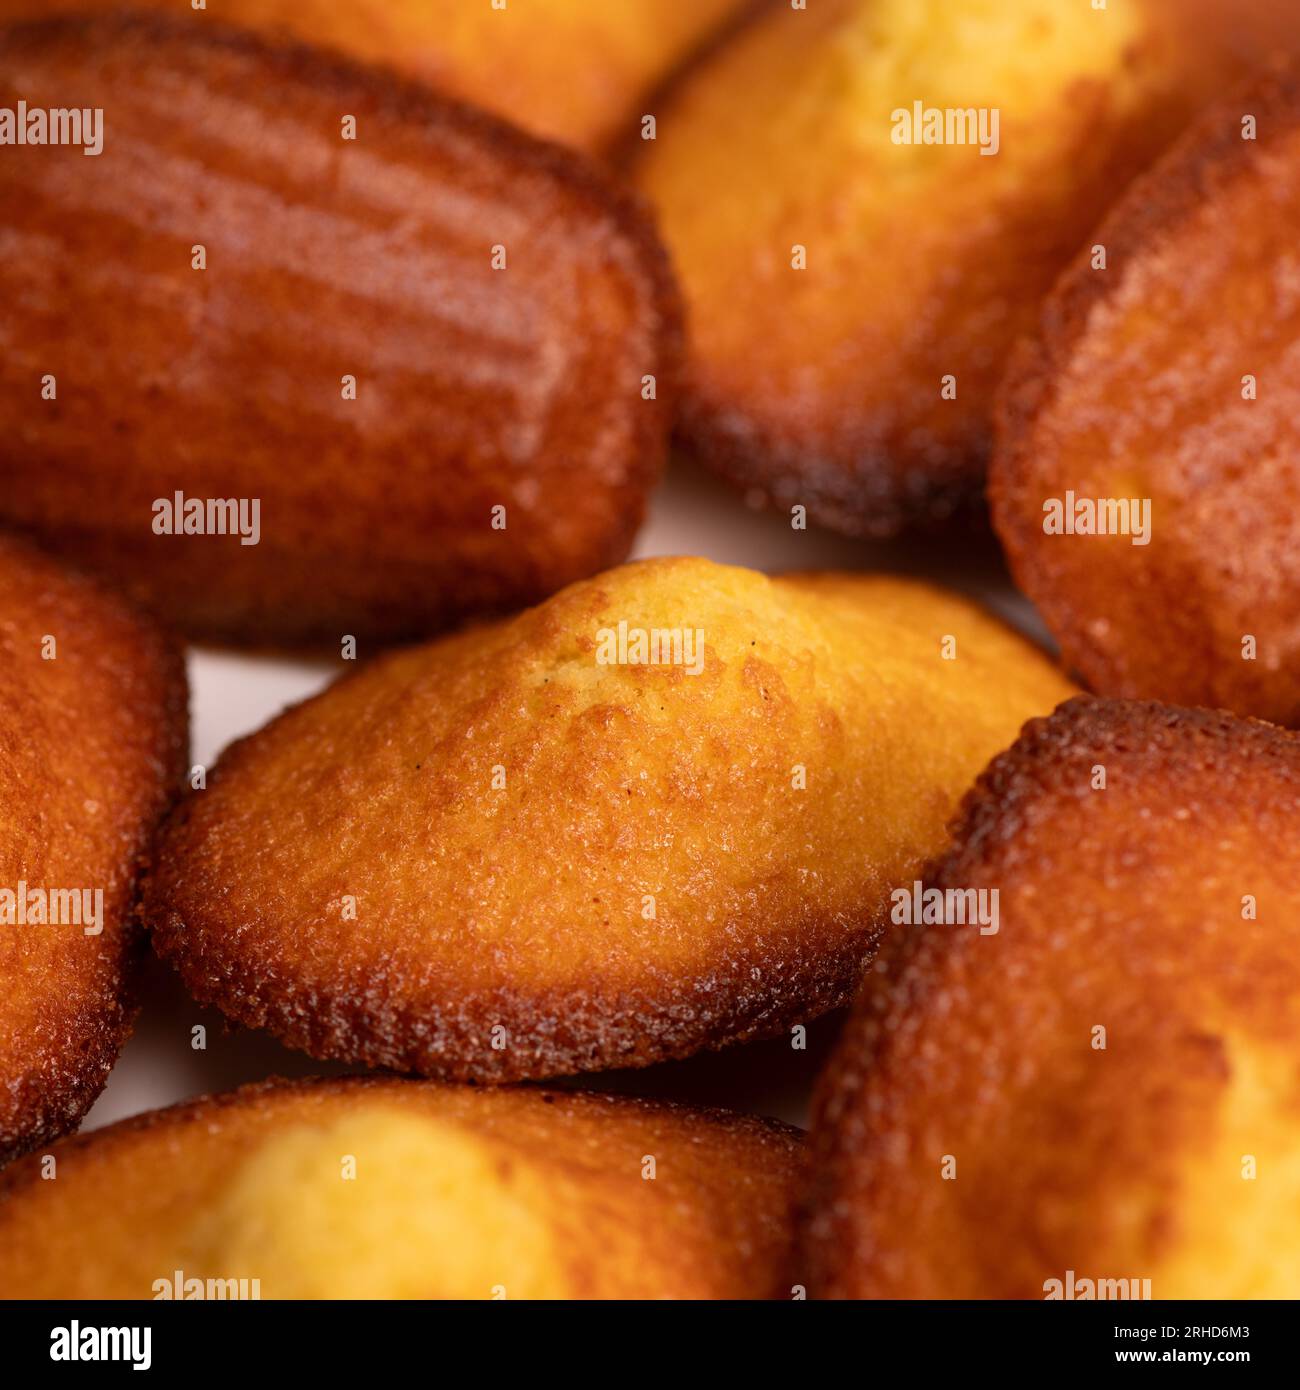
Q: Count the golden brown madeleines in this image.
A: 8